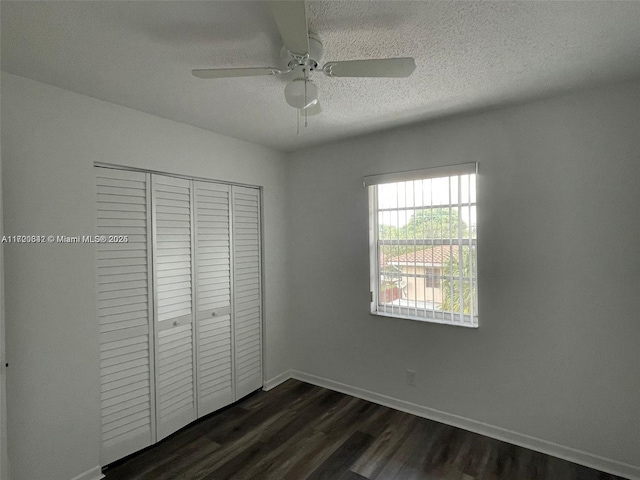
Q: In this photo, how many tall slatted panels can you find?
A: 4